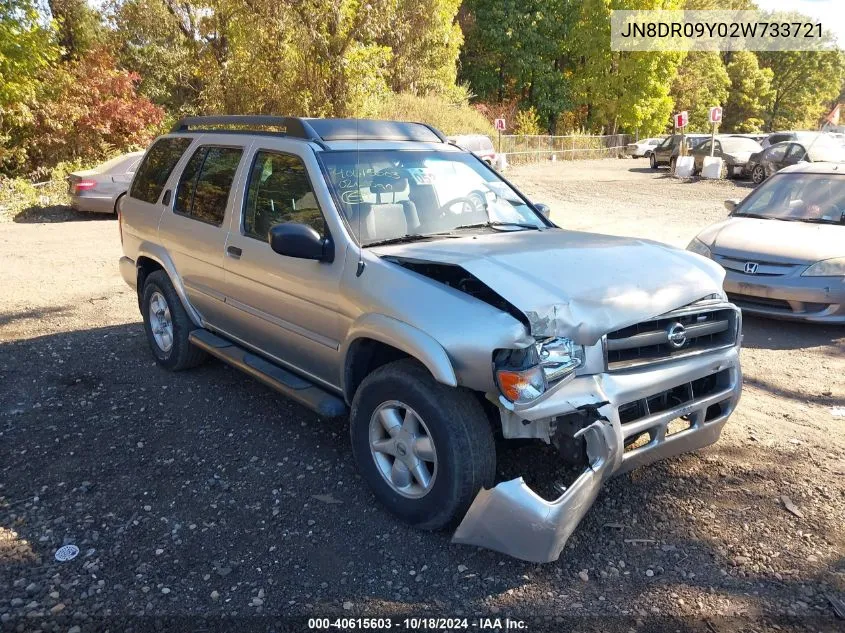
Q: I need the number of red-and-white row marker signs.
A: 3